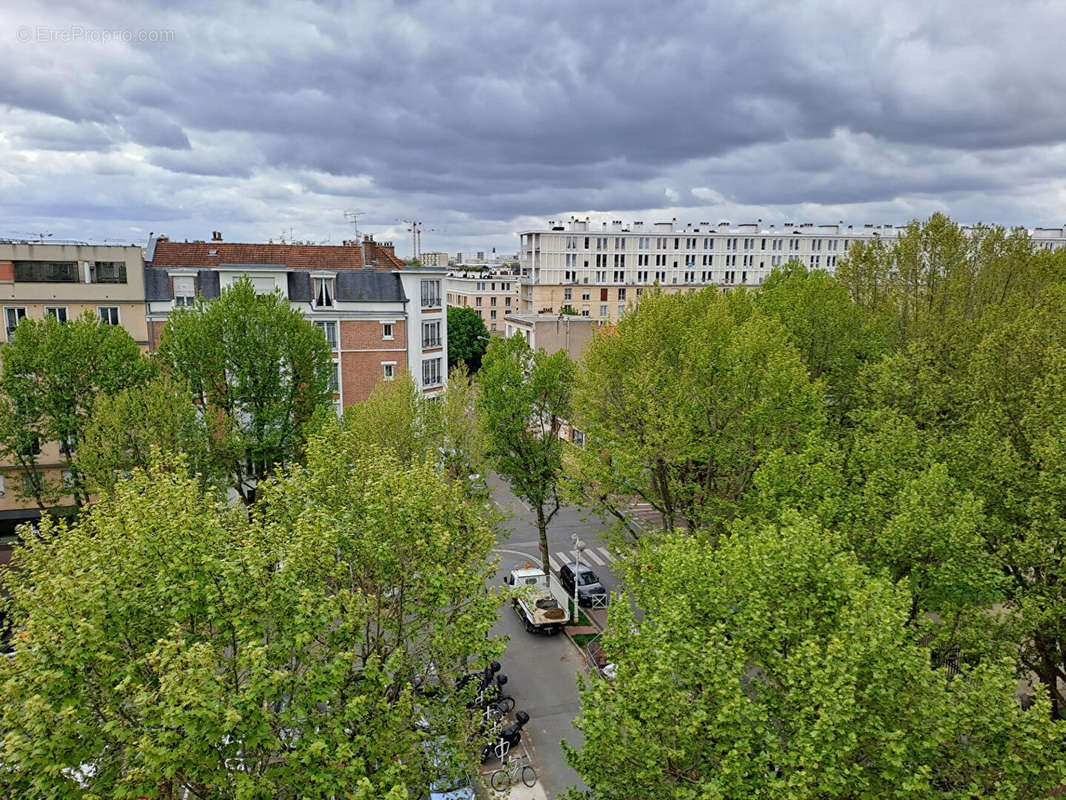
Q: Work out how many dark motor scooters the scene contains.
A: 3